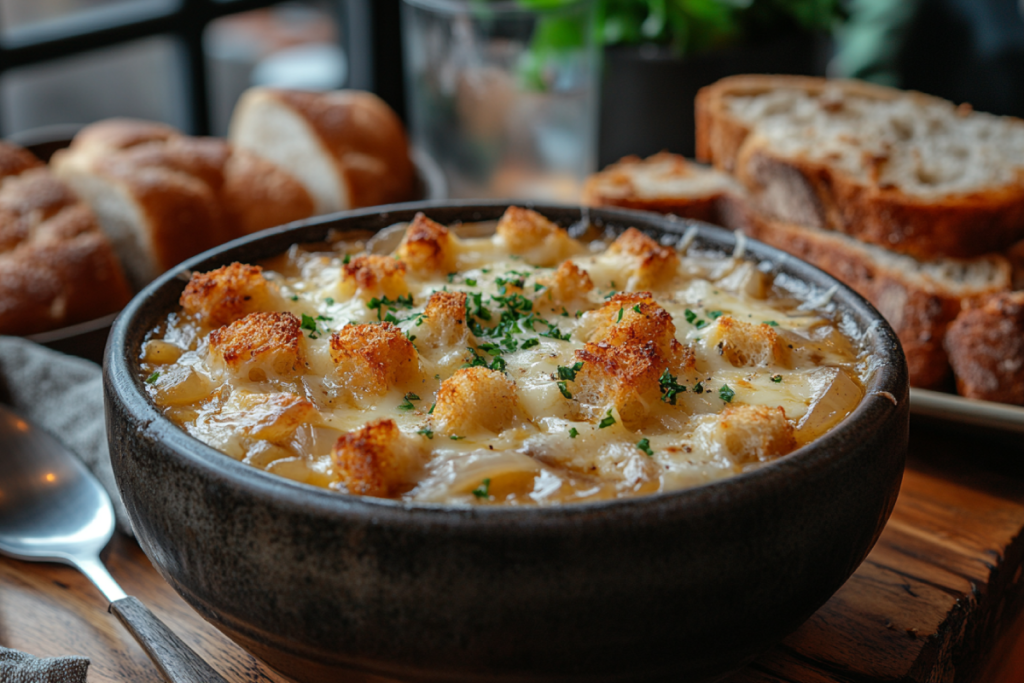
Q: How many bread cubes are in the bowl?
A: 15